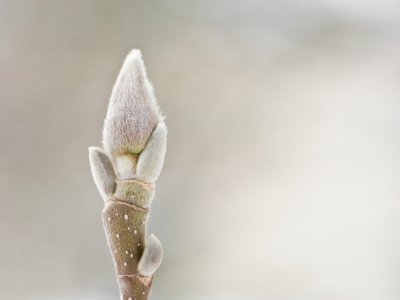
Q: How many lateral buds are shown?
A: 3